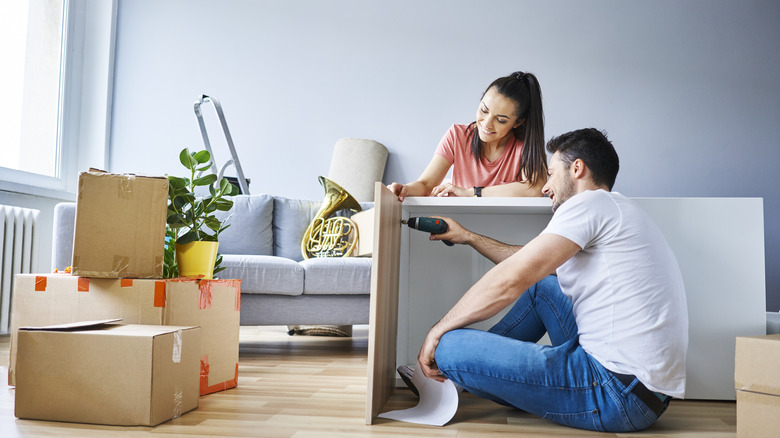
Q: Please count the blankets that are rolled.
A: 1